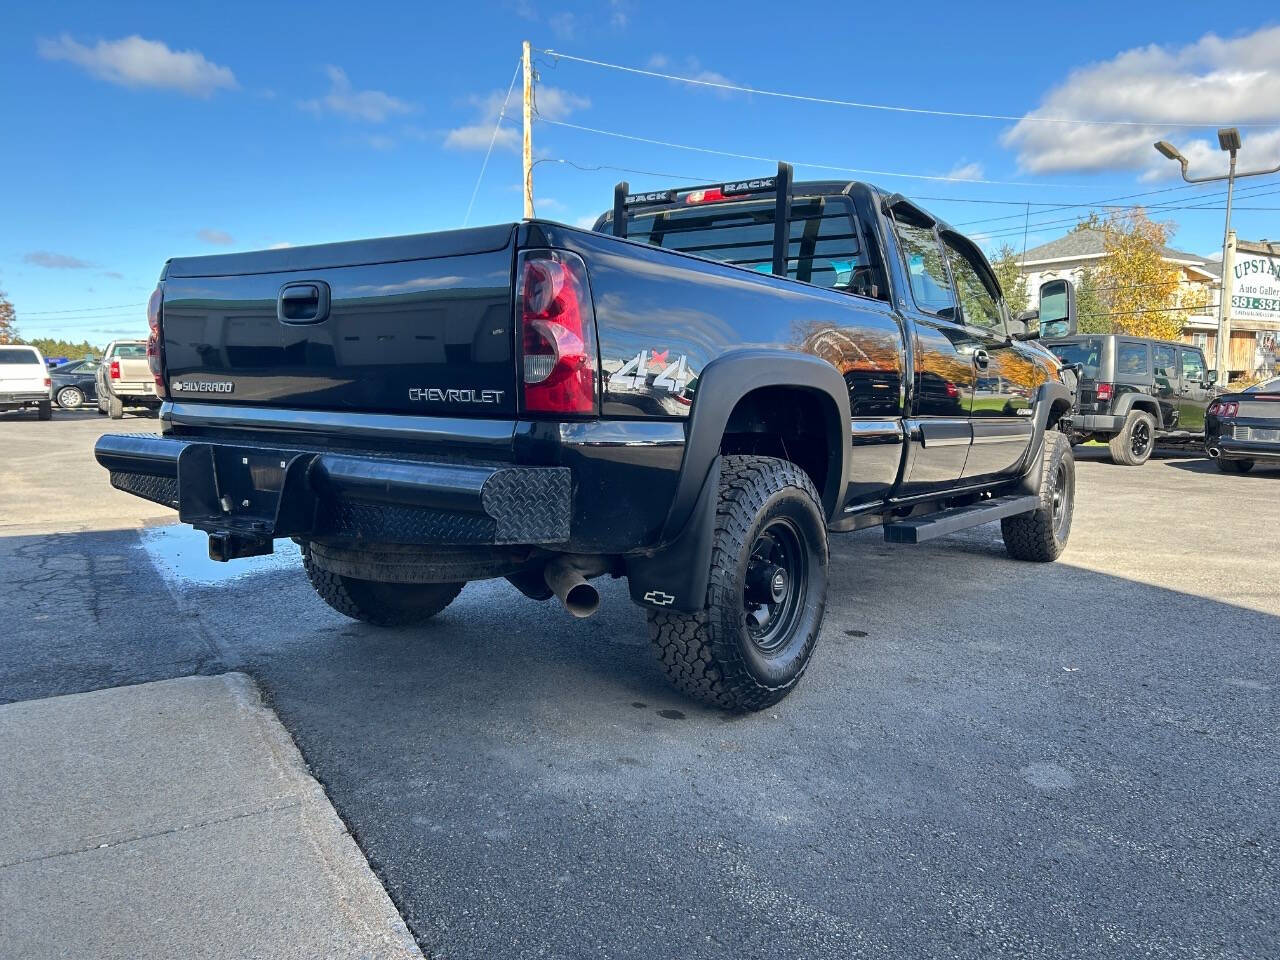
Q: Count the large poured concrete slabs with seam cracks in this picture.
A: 1